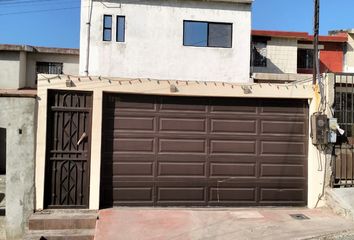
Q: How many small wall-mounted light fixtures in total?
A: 3